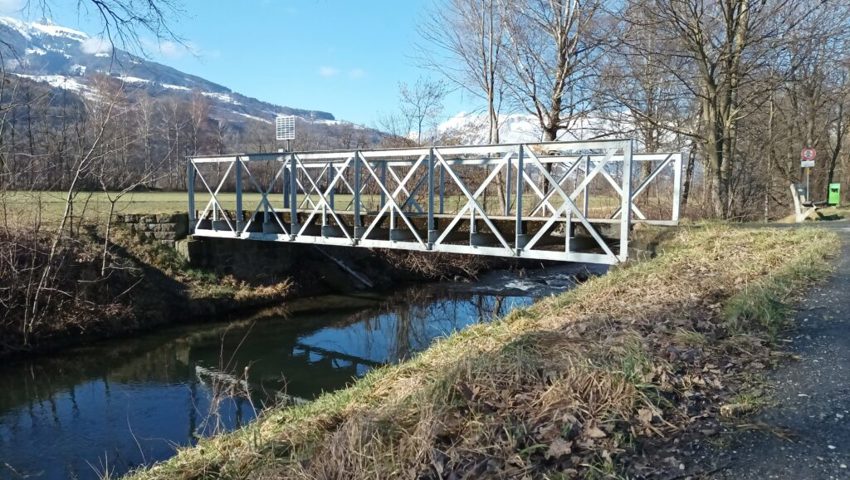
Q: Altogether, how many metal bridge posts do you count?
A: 14